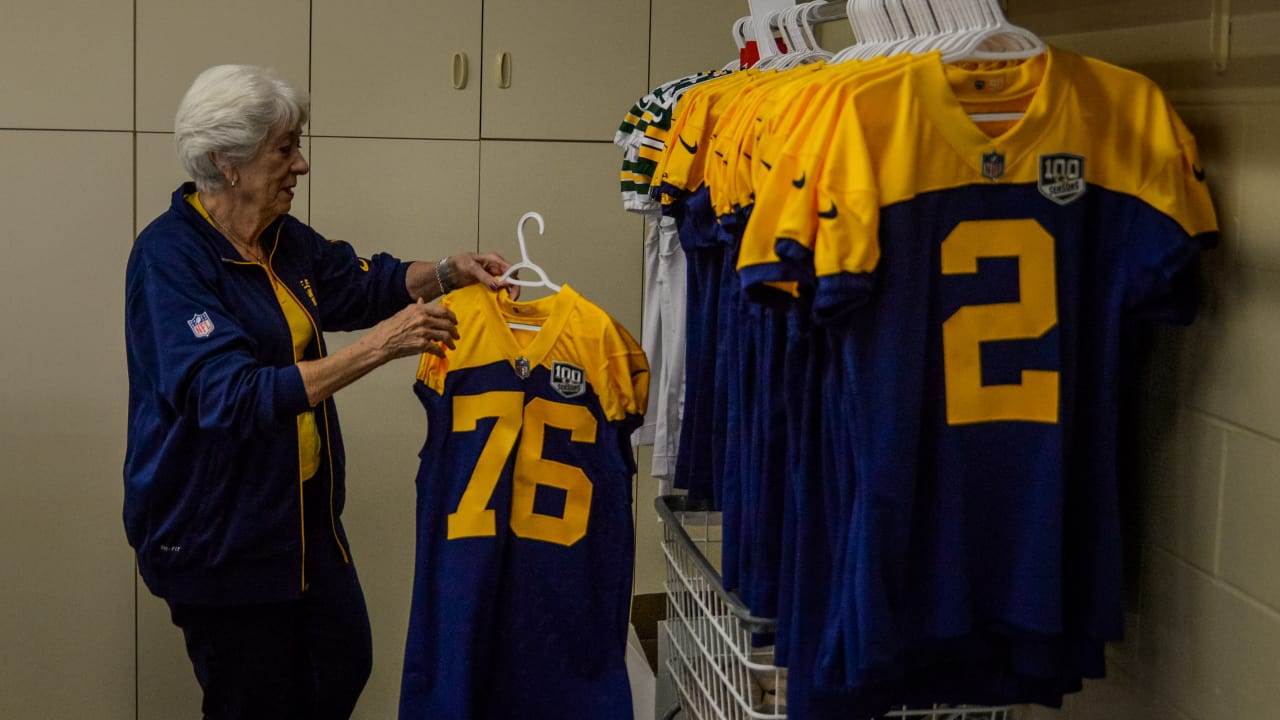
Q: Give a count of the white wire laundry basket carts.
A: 1